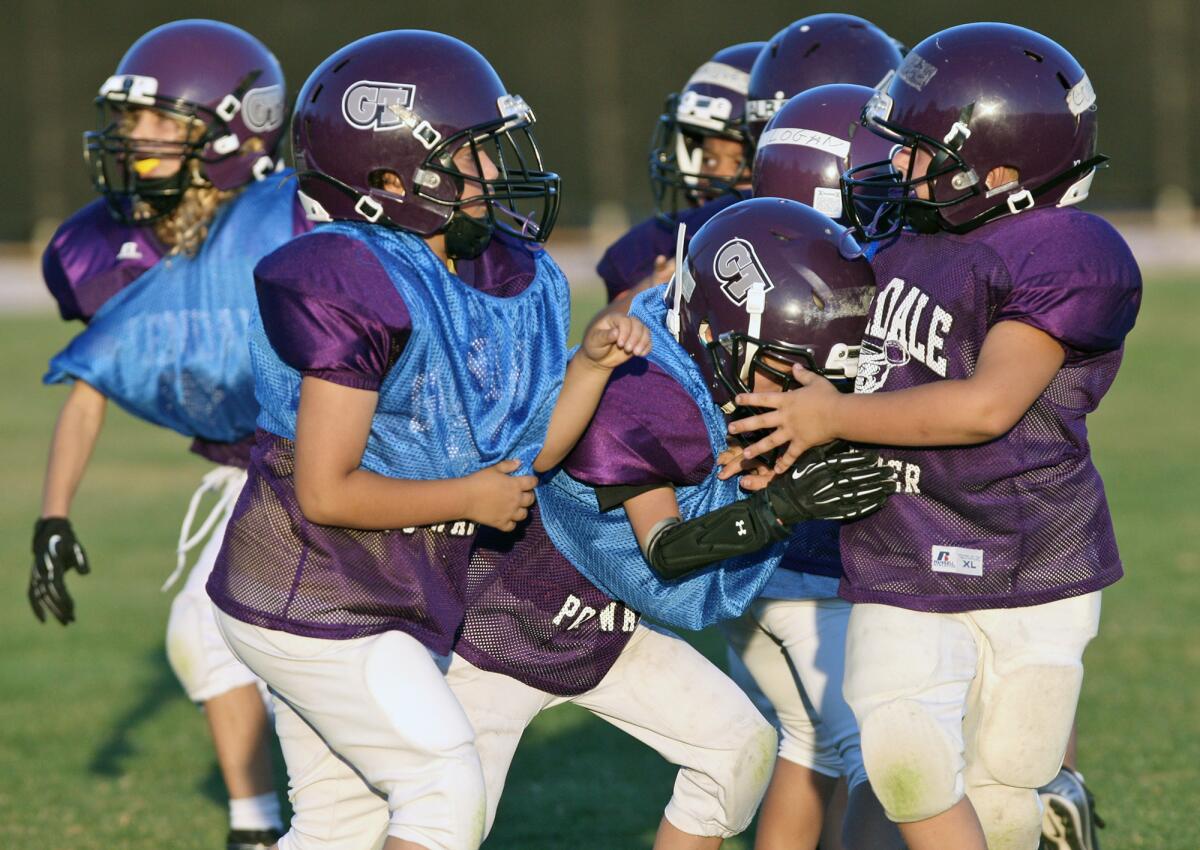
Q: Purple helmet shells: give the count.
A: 7